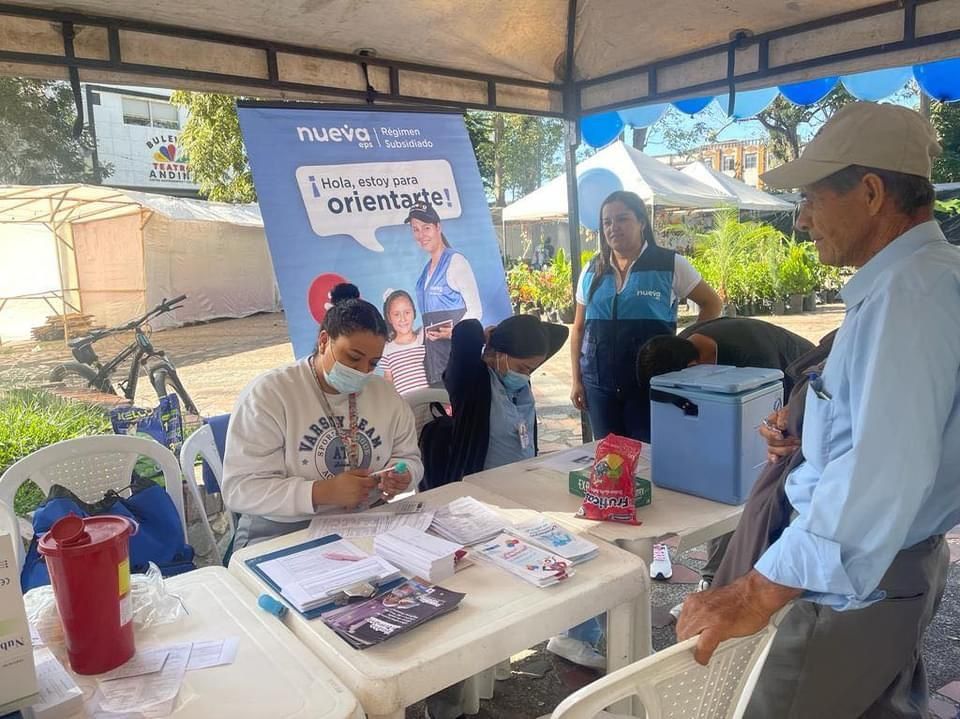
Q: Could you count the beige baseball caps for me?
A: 1